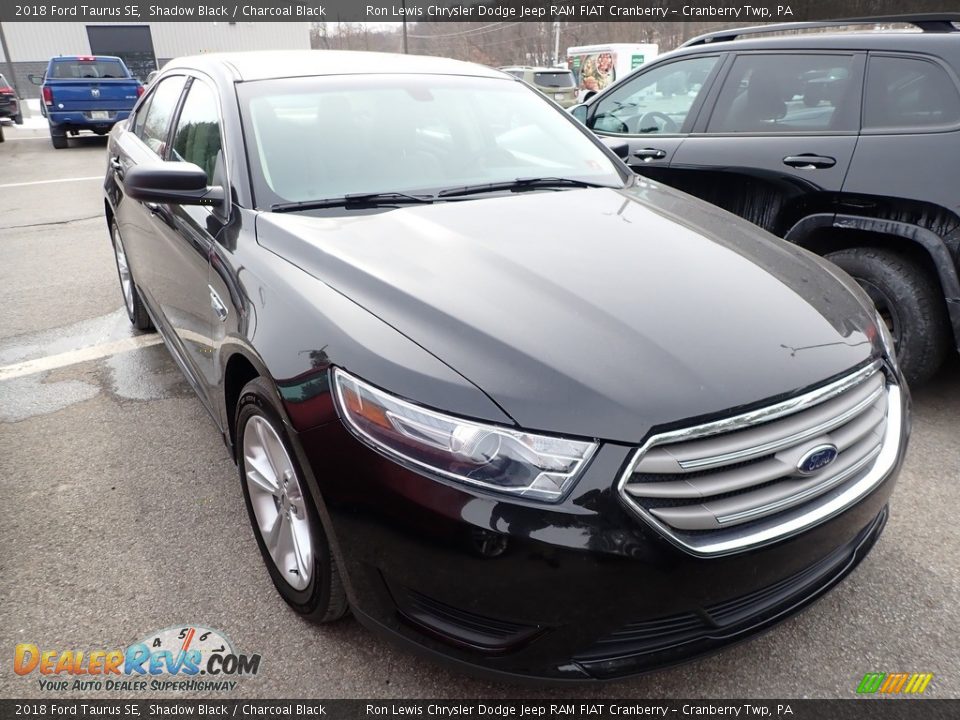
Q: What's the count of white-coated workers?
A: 0